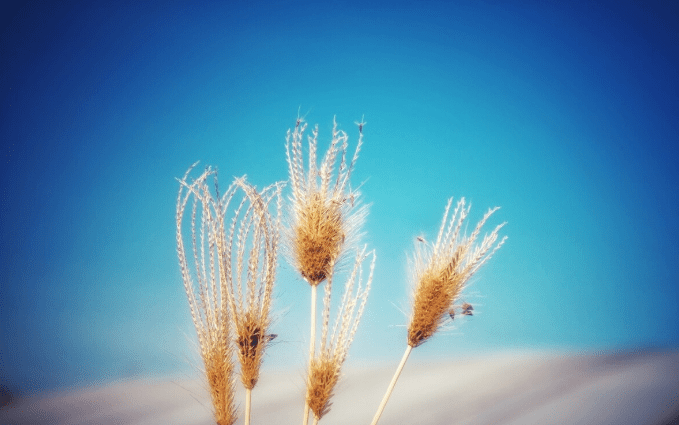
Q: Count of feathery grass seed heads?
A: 5